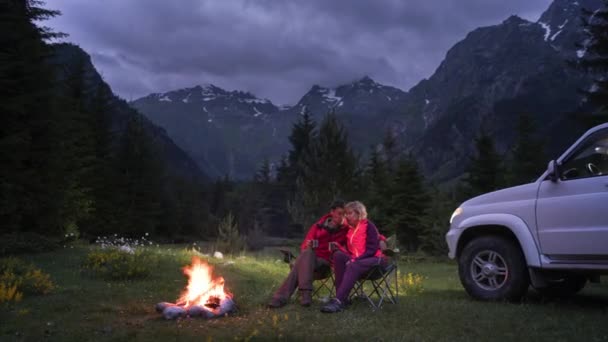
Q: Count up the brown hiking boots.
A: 2